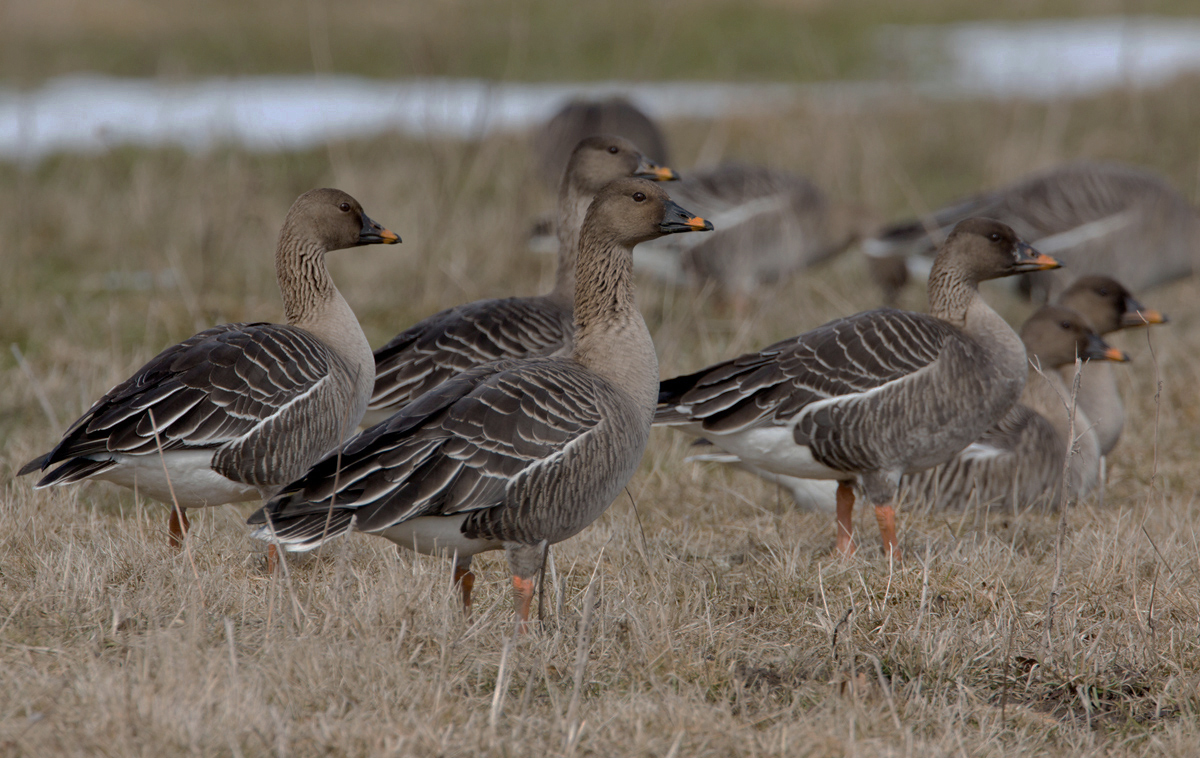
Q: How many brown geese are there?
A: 9